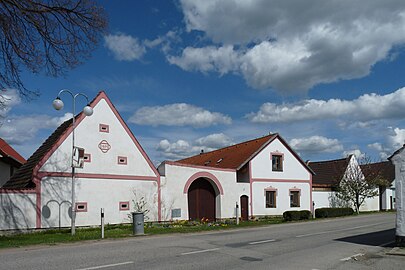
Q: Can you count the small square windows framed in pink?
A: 5